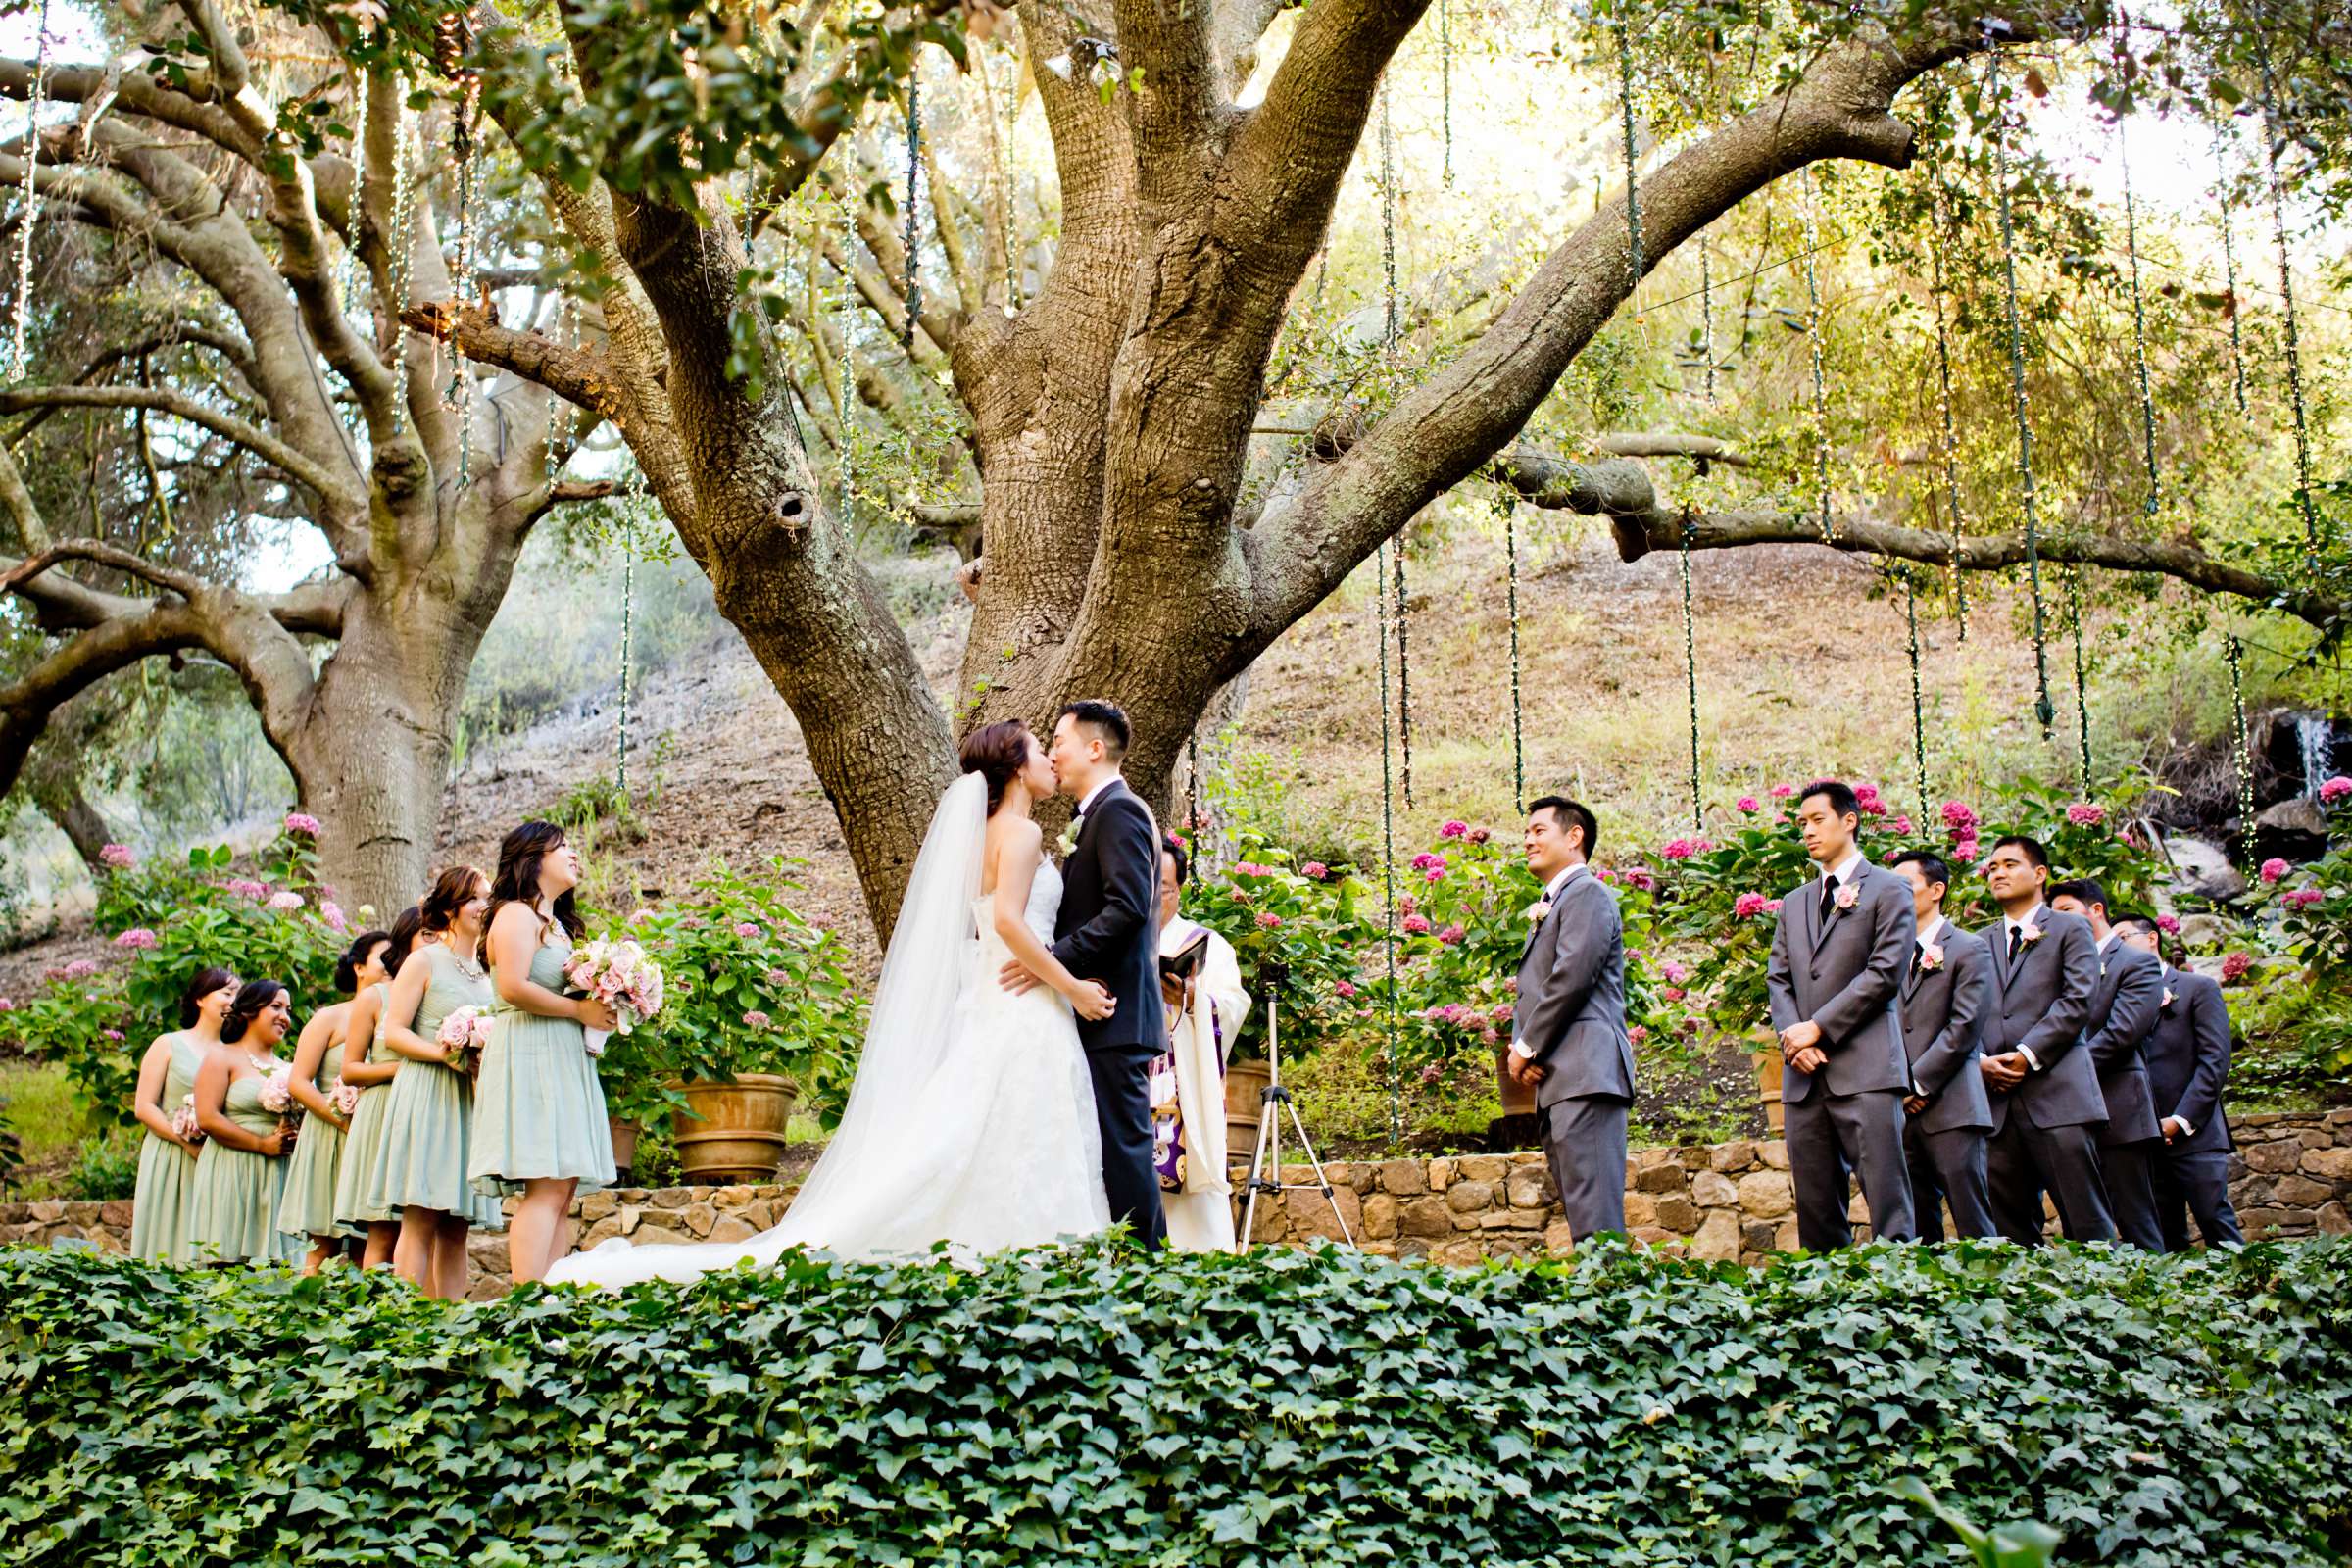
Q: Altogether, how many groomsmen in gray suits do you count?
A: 6